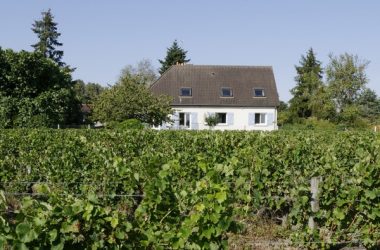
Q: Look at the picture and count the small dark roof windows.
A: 3